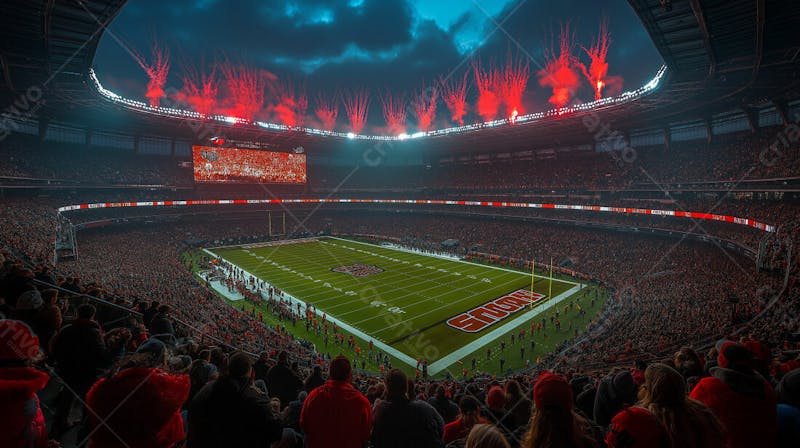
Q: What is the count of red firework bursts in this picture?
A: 13